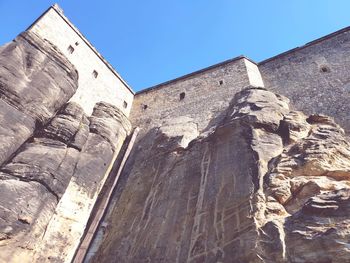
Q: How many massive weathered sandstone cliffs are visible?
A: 2